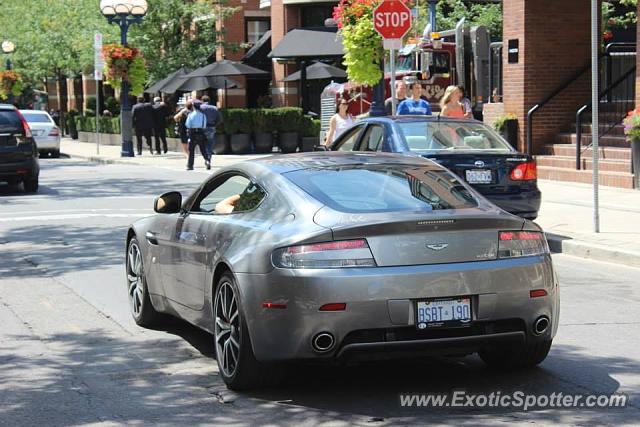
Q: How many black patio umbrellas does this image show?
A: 4